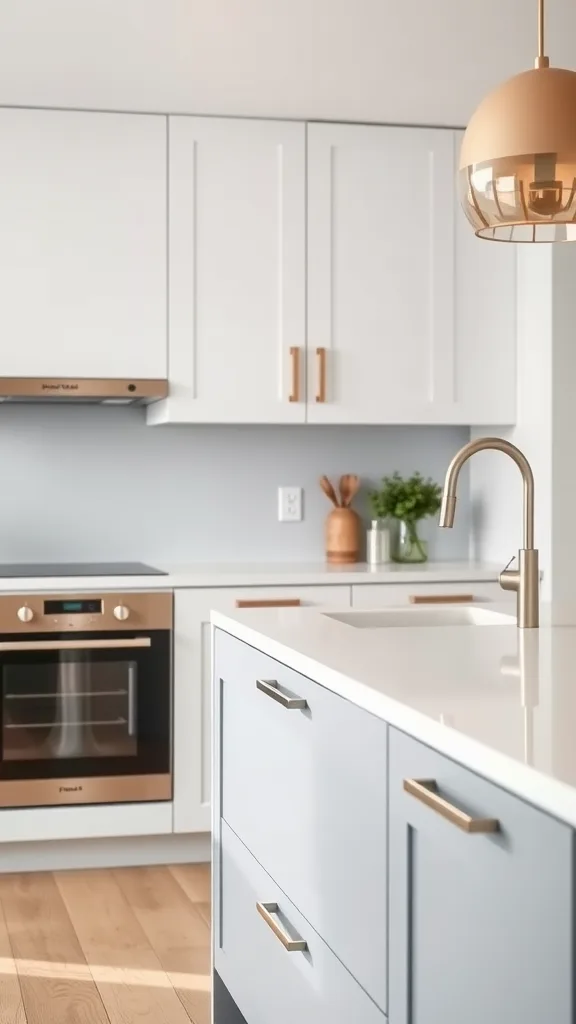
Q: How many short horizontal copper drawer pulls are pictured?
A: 2